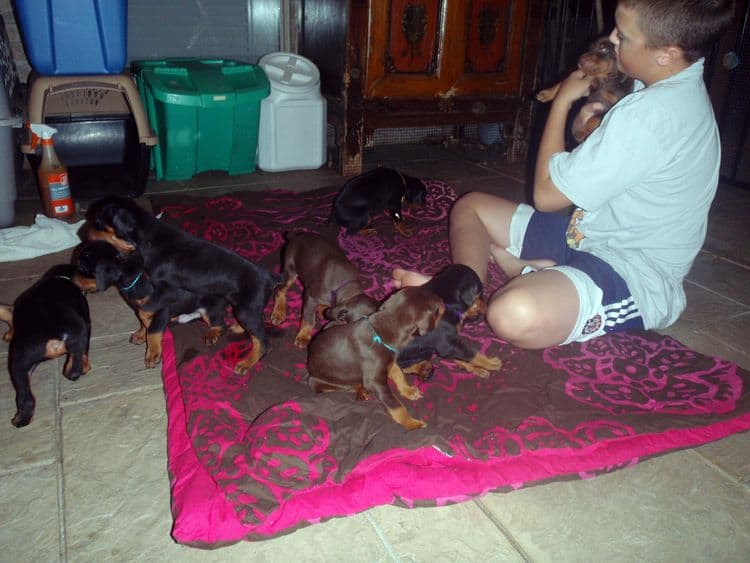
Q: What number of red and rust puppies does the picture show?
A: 3